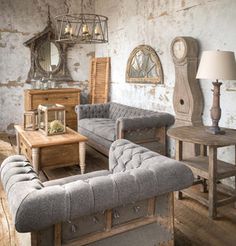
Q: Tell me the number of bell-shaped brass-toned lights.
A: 0